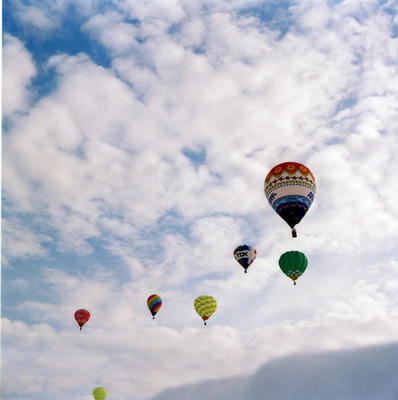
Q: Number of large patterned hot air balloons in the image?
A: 1